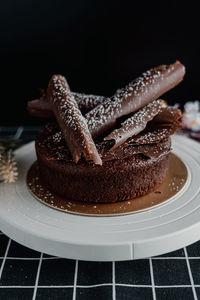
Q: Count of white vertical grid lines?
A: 6